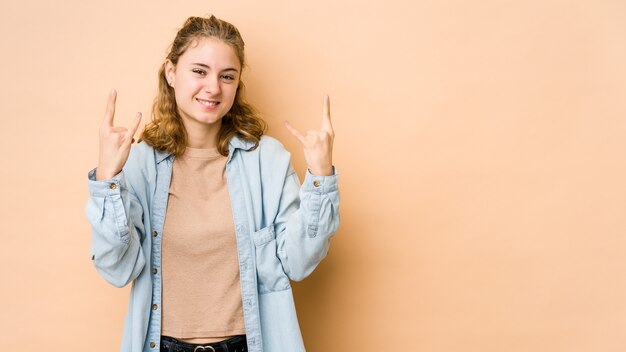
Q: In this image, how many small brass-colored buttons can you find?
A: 6